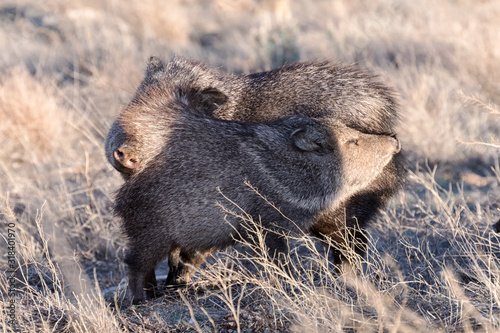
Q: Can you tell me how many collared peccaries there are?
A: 2